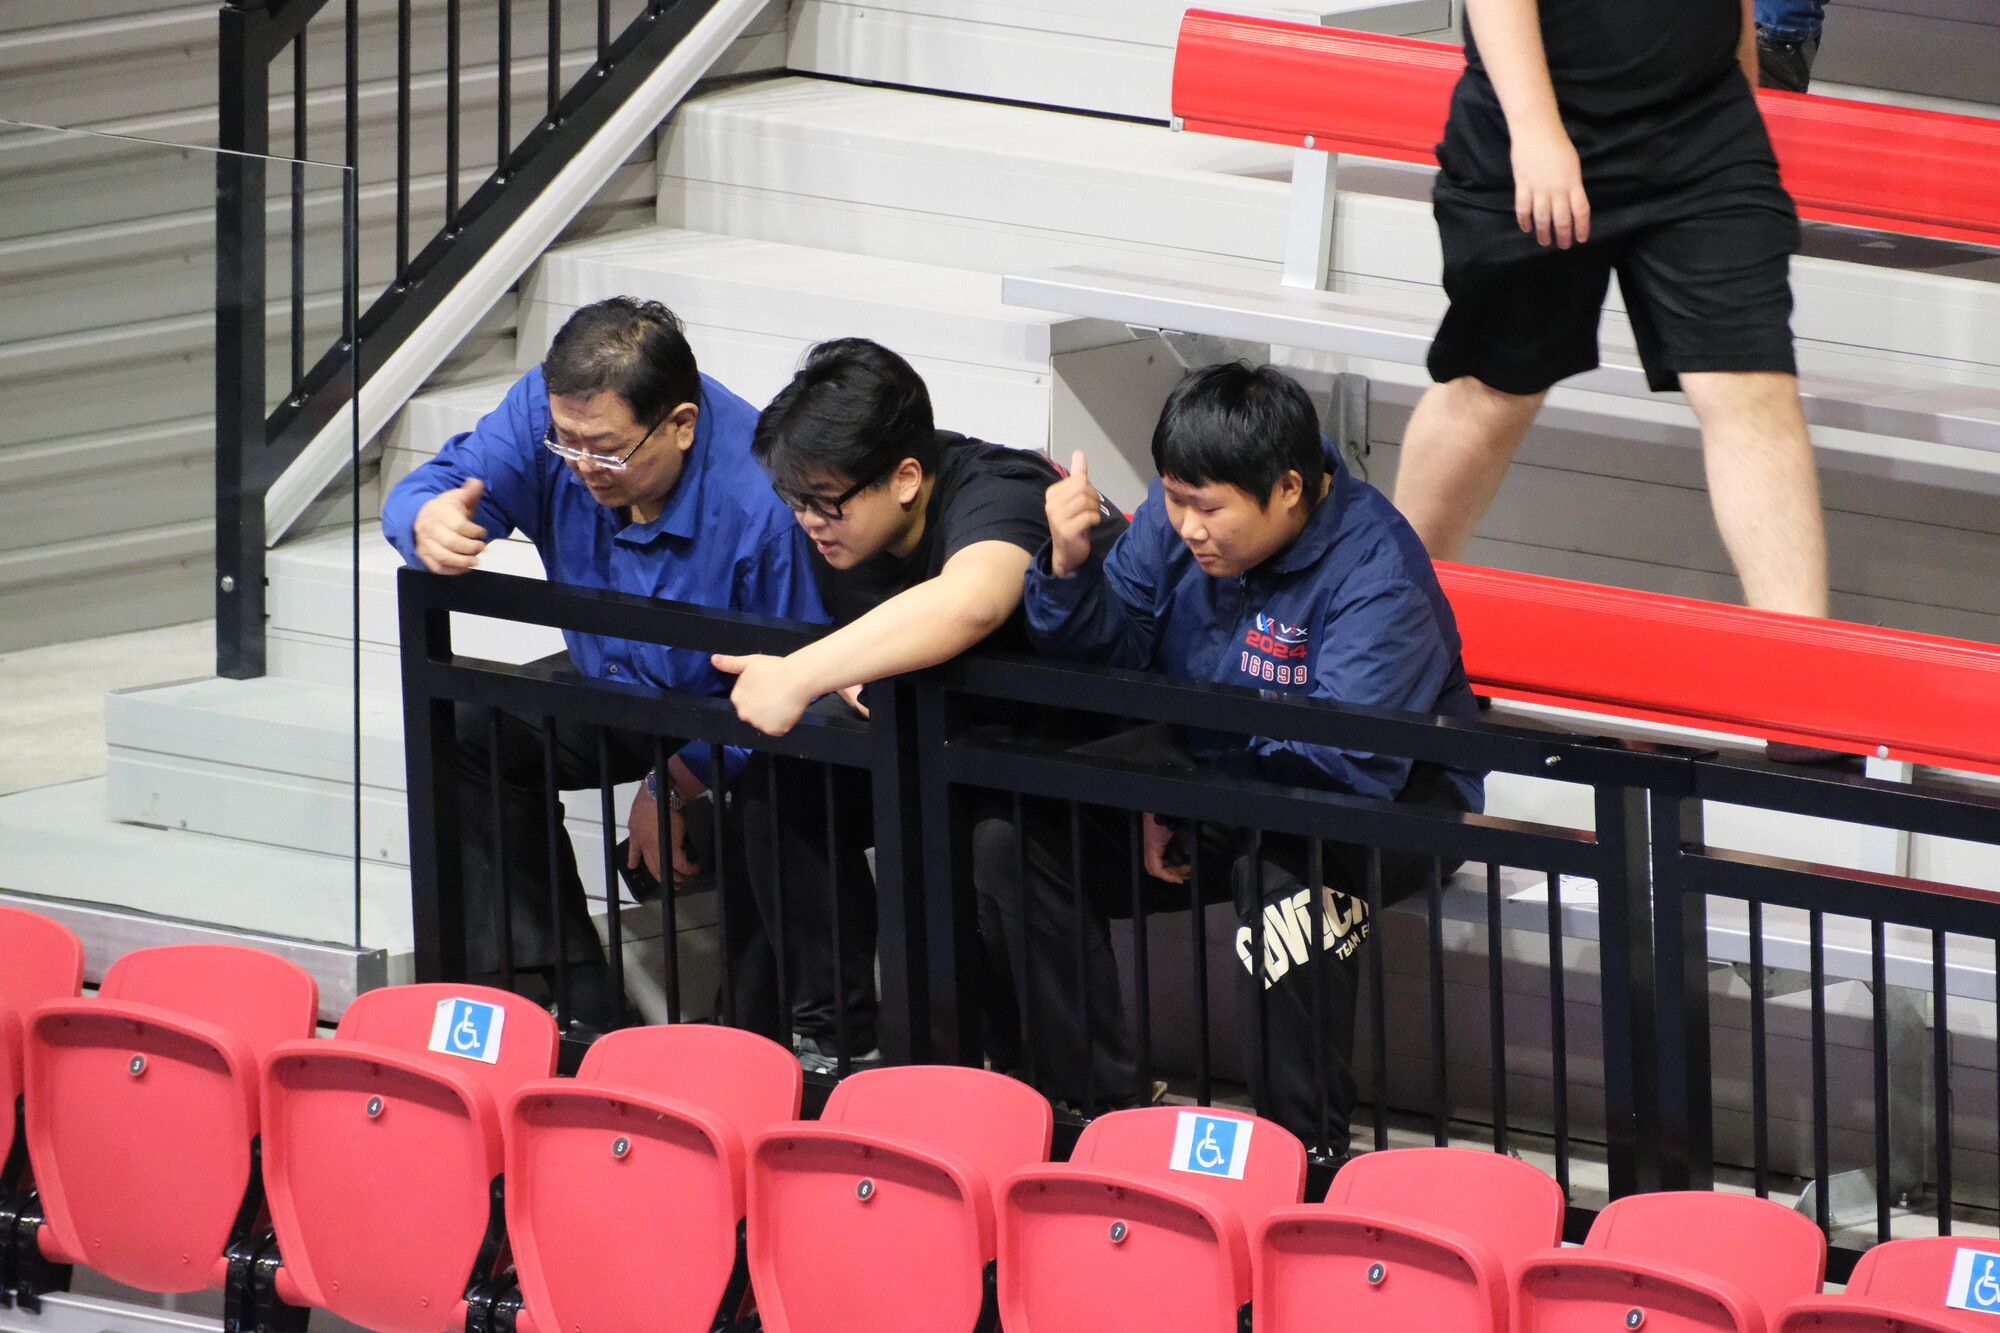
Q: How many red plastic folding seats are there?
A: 9